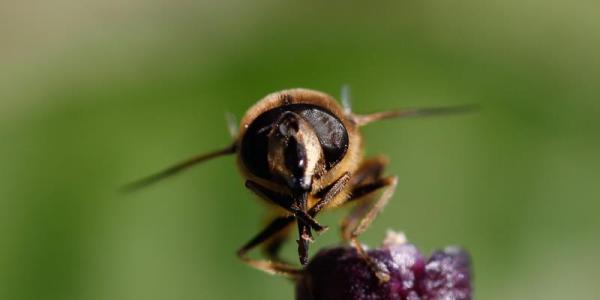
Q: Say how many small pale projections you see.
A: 2